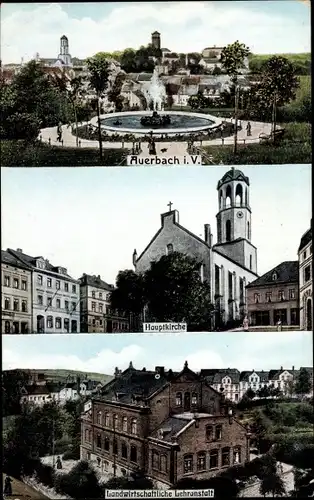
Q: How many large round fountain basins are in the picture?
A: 1